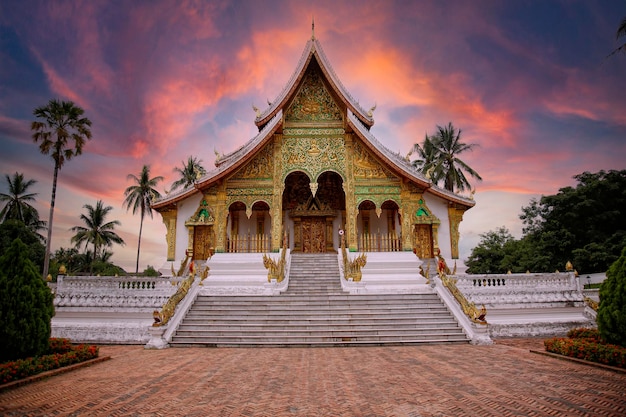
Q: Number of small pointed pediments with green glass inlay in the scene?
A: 2